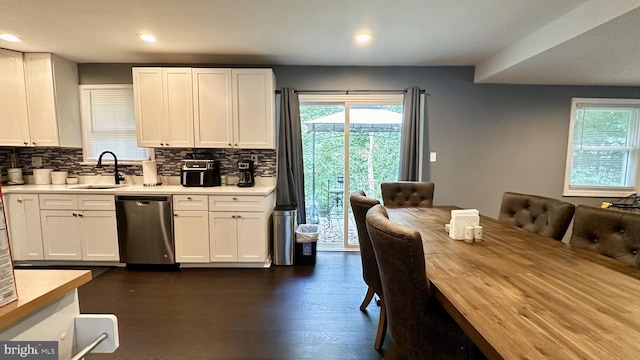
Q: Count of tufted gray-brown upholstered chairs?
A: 5